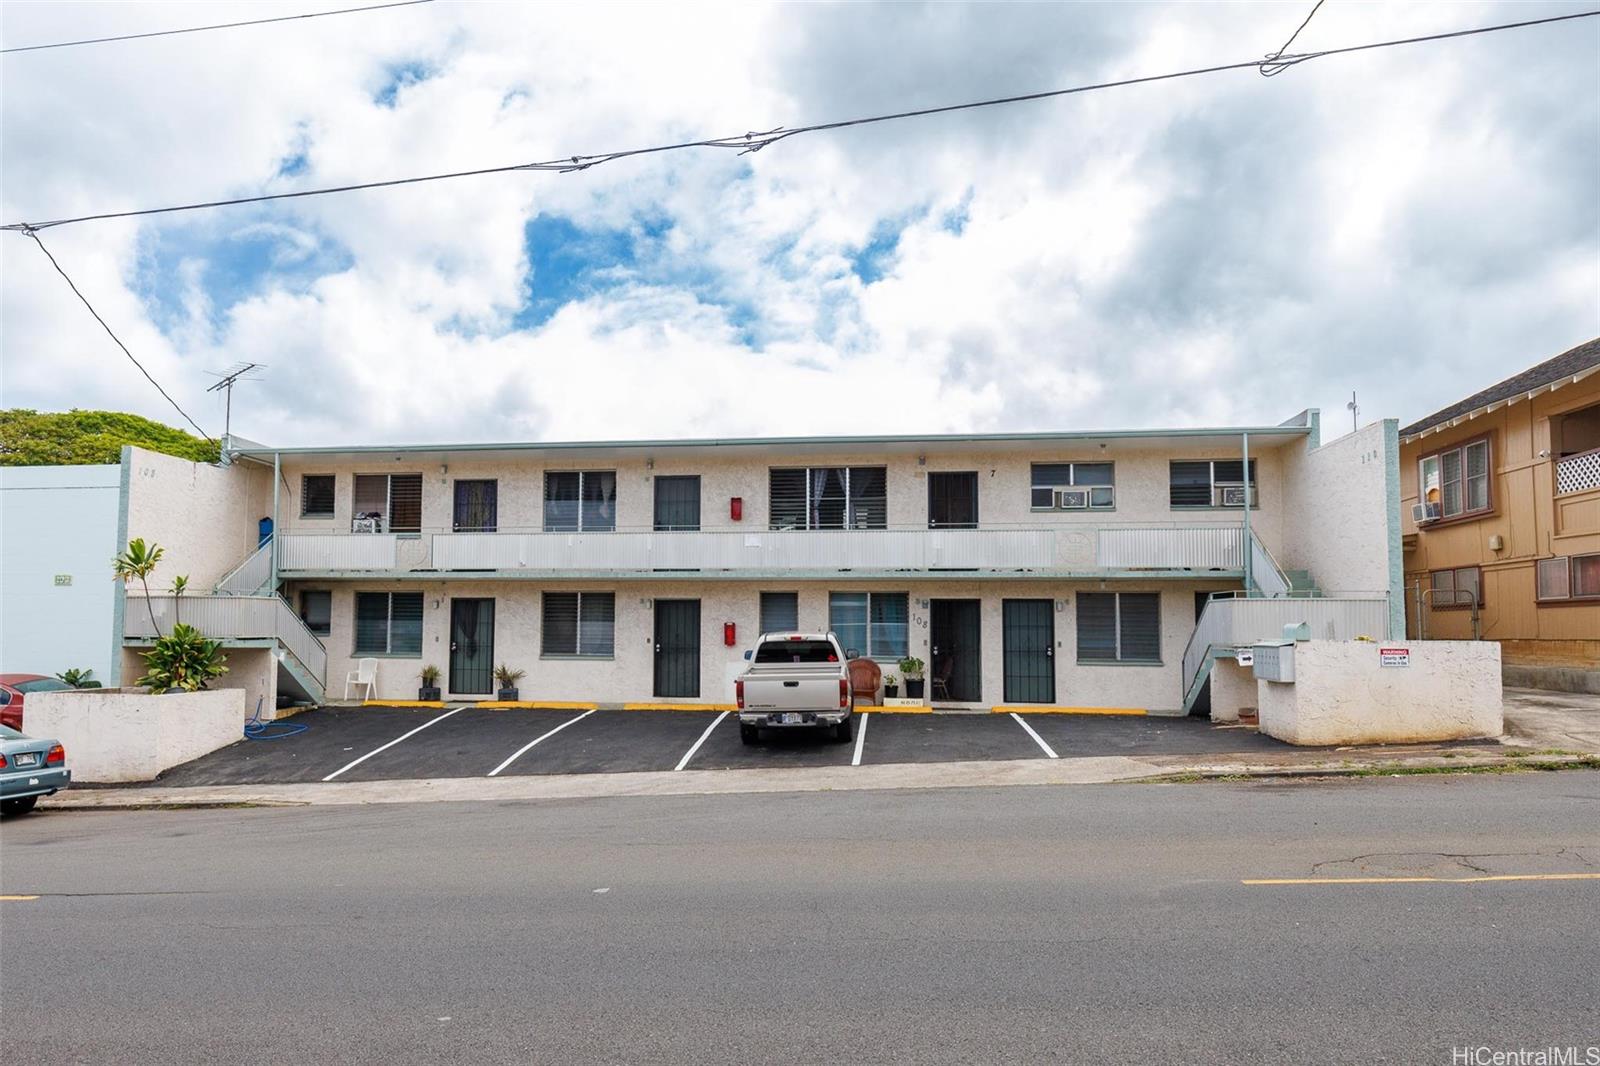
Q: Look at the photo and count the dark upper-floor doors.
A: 3